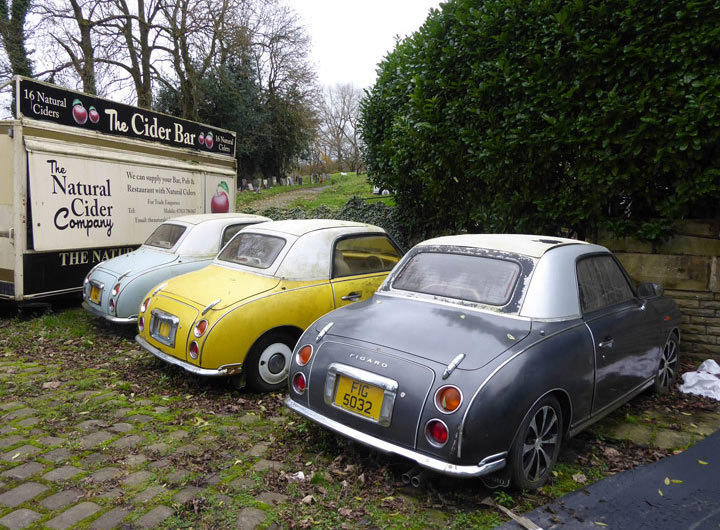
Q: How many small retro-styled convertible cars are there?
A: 3